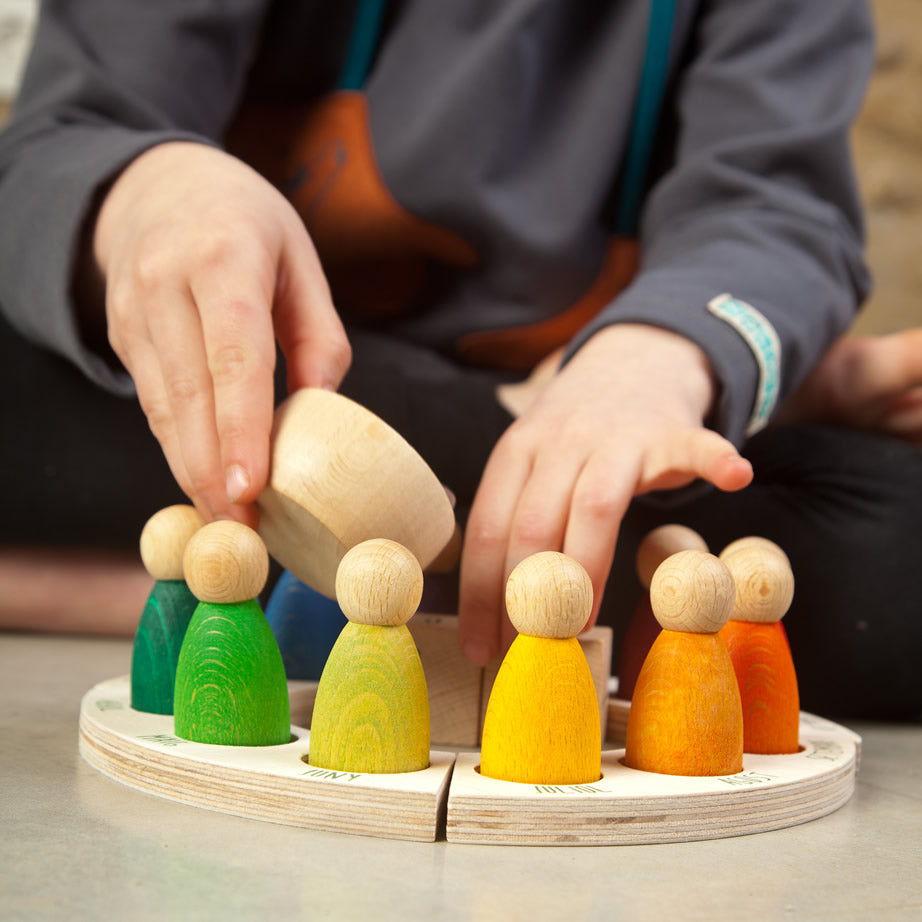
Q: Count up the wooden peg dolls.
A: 8